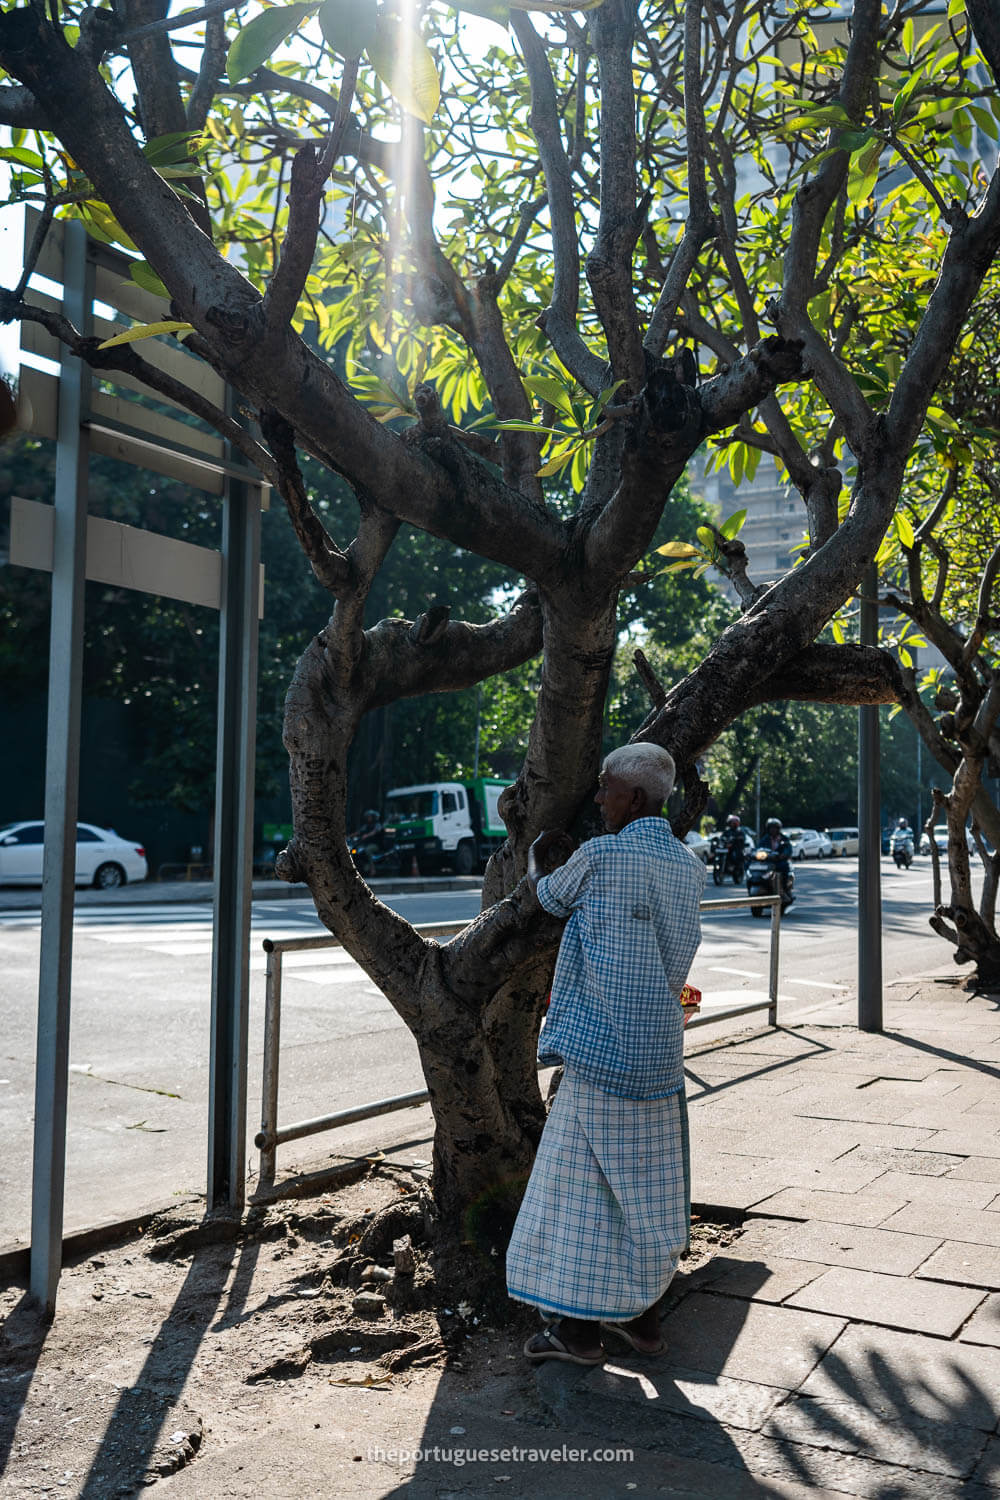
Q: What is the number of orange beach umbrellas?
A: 0